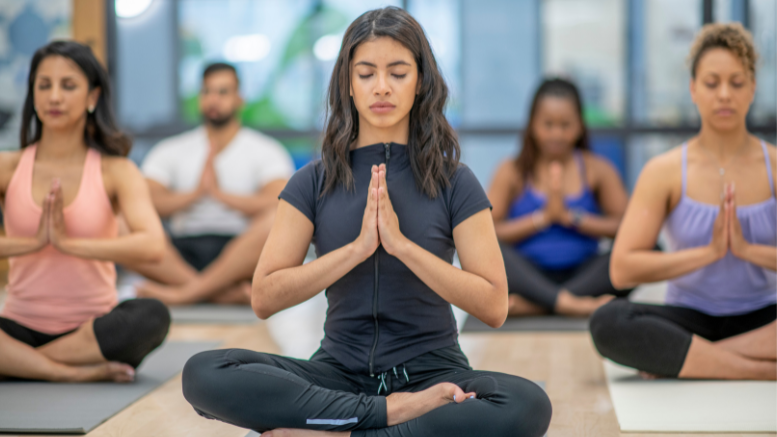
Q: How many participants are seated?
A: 5